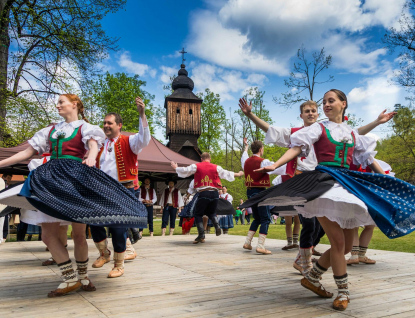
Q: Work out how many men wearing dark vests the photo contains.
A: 2